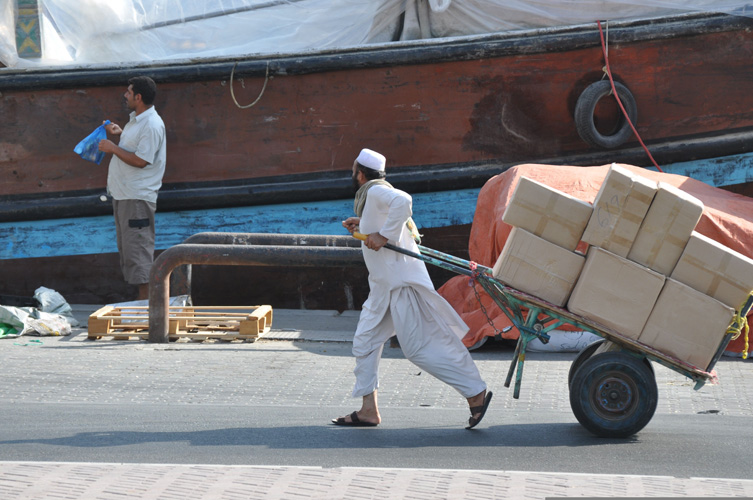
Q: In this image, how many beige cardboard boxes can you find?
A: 7